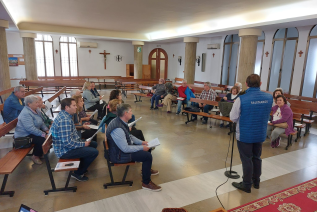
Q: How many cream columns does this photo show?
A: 5